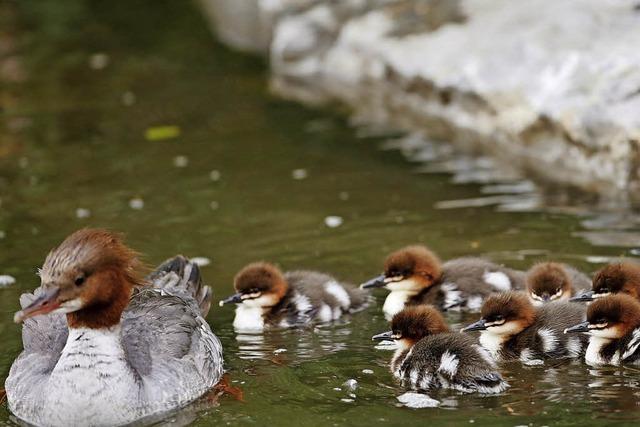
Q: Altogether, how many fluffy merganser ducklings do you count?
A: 7